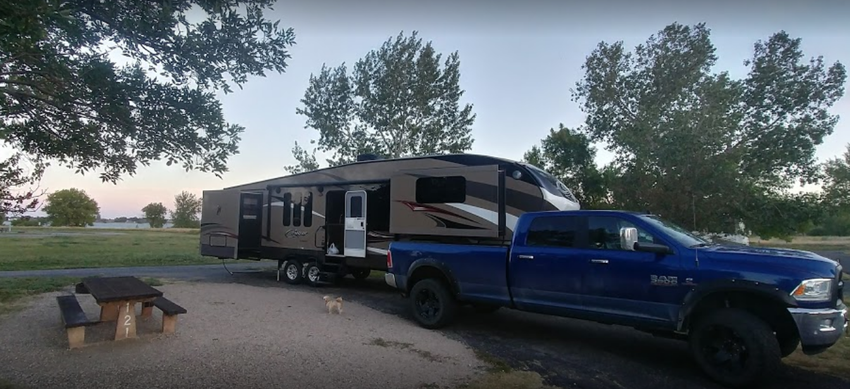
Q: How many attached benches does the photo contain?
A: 2